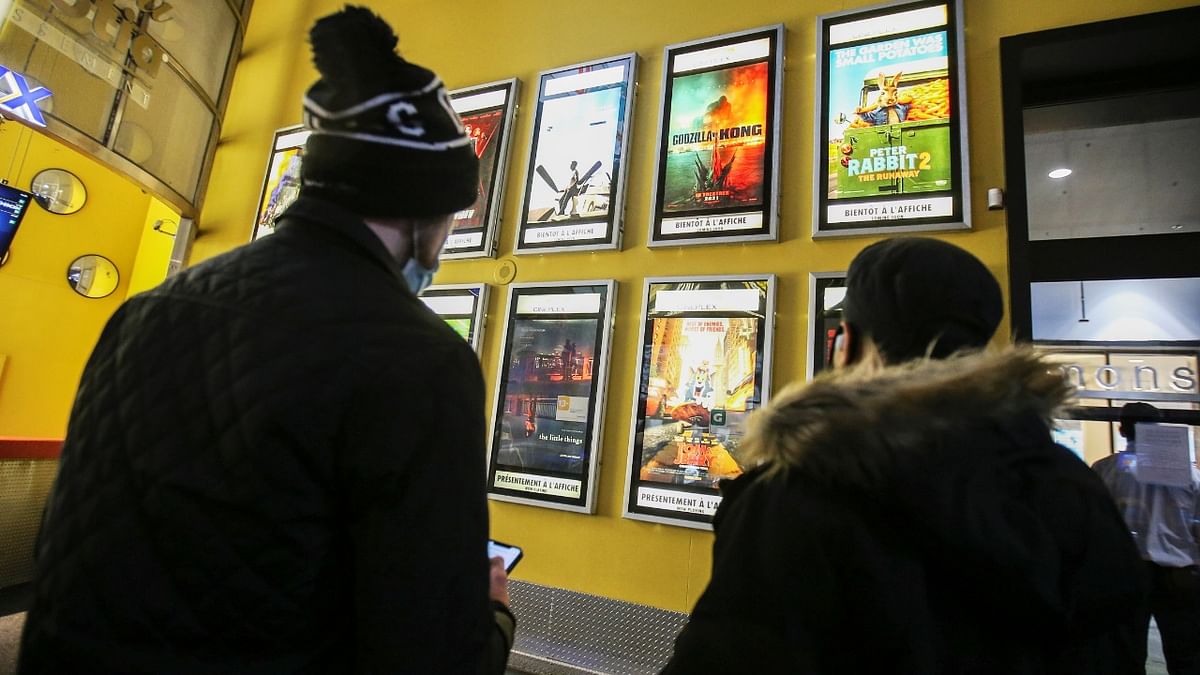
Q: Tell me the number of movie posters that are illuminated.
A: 9